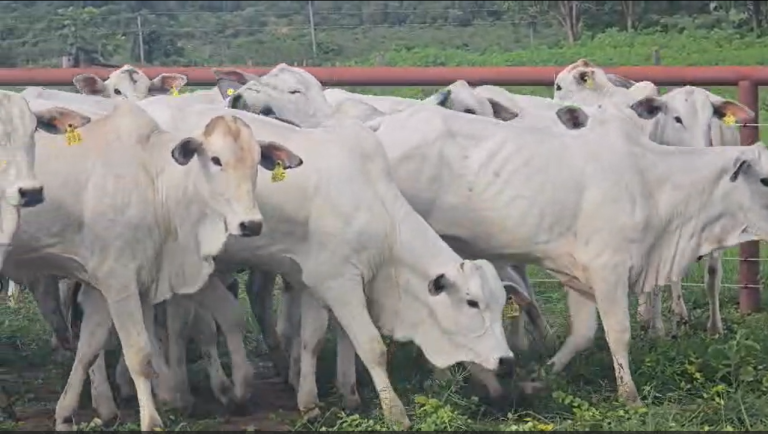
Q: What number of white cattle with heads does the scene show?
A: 9